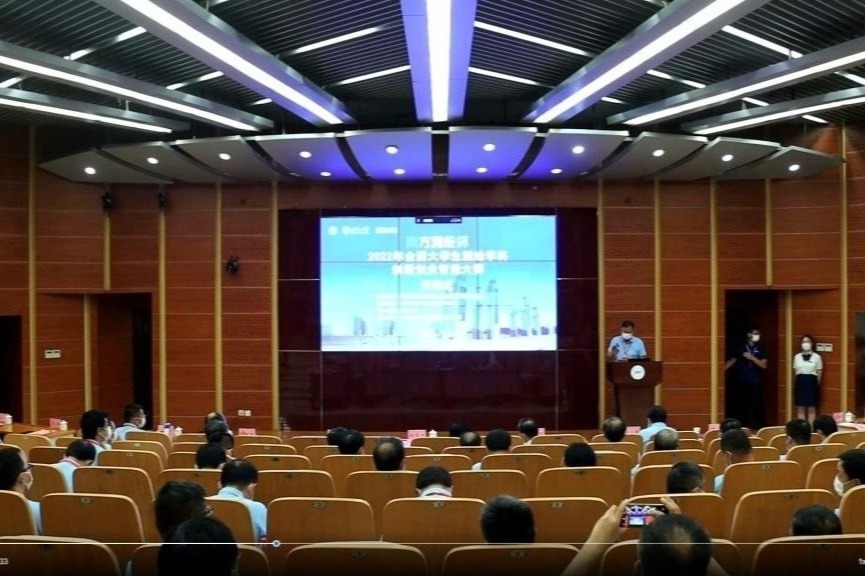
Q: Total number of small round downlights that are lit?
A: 14